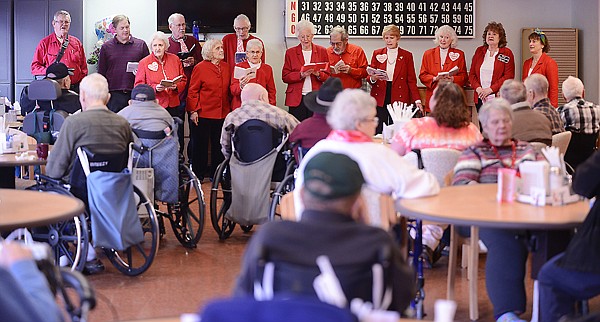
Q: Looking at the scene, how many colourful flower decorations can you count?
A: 1